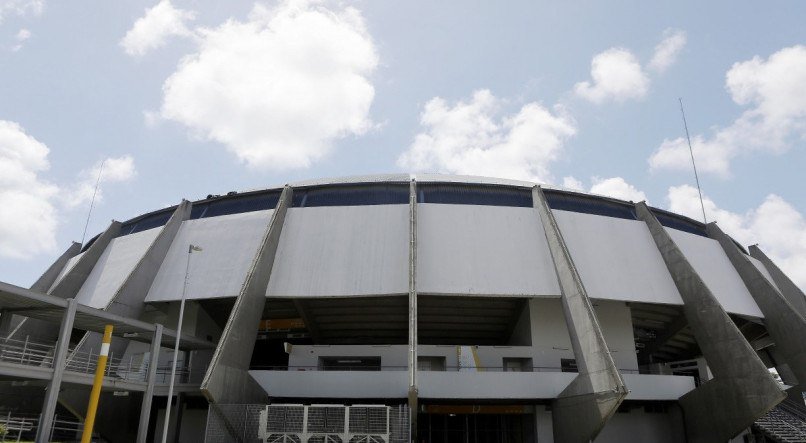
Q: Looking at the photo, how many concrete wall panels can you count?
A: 8